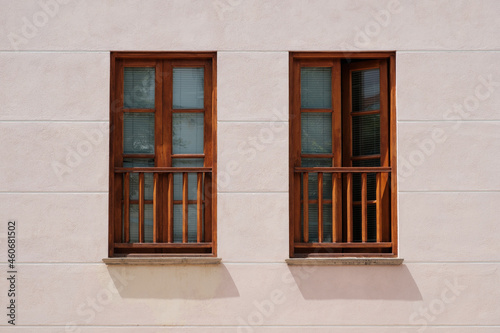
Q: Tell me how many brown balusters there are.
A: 12